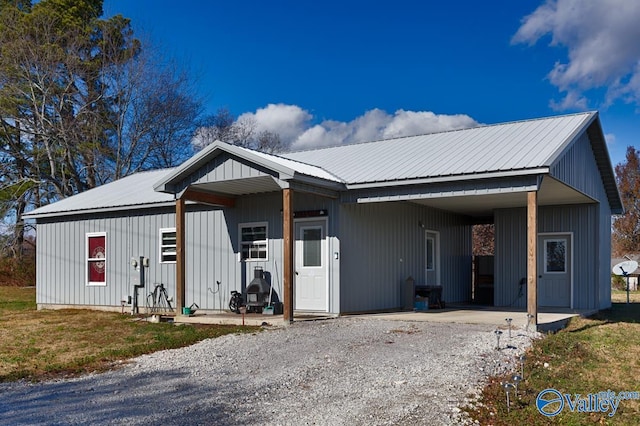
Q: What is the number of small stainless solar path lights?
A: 6